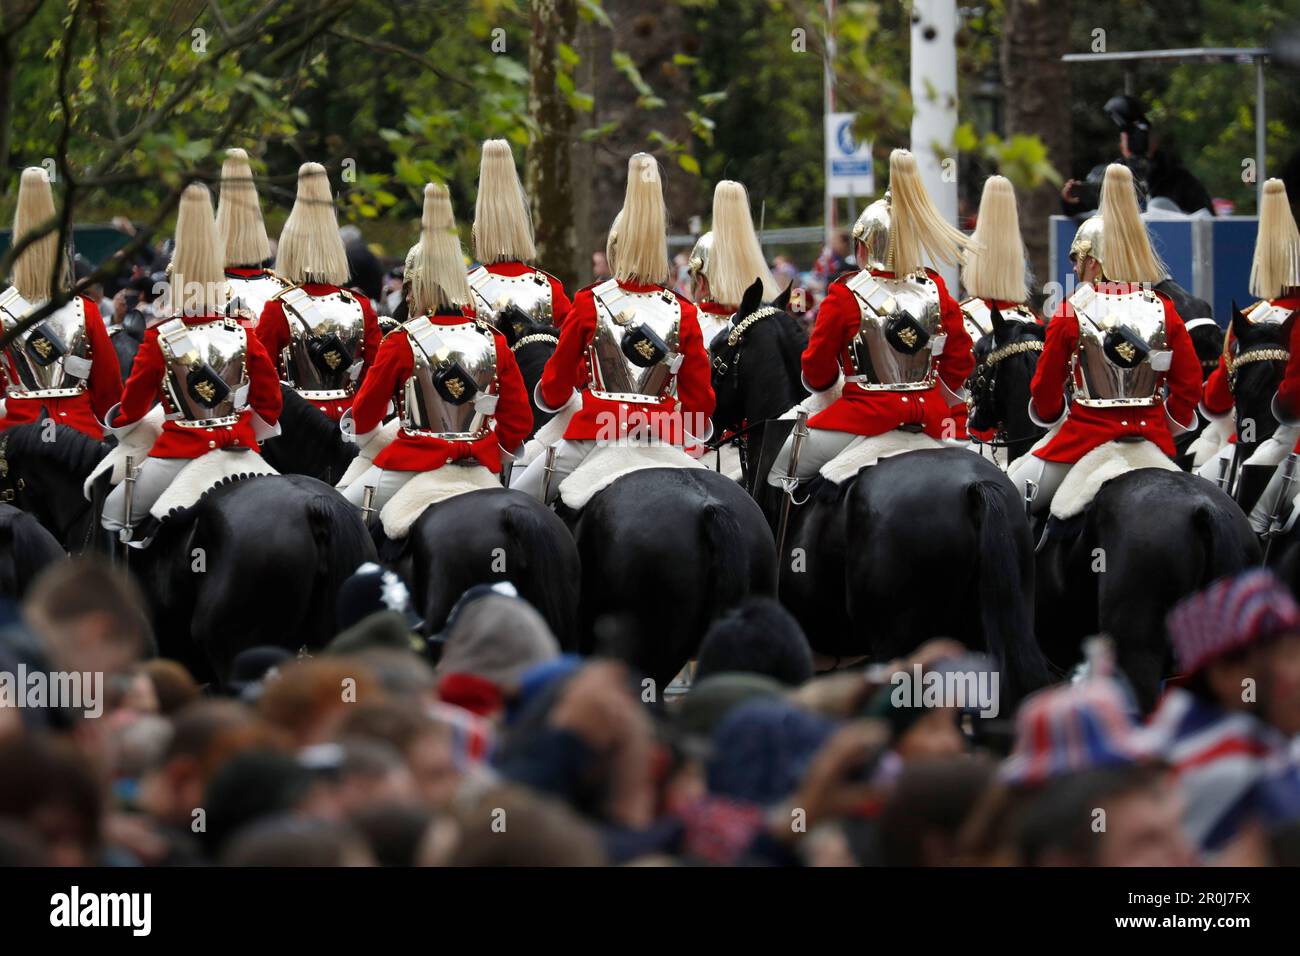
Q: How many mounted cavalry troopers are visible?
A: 12